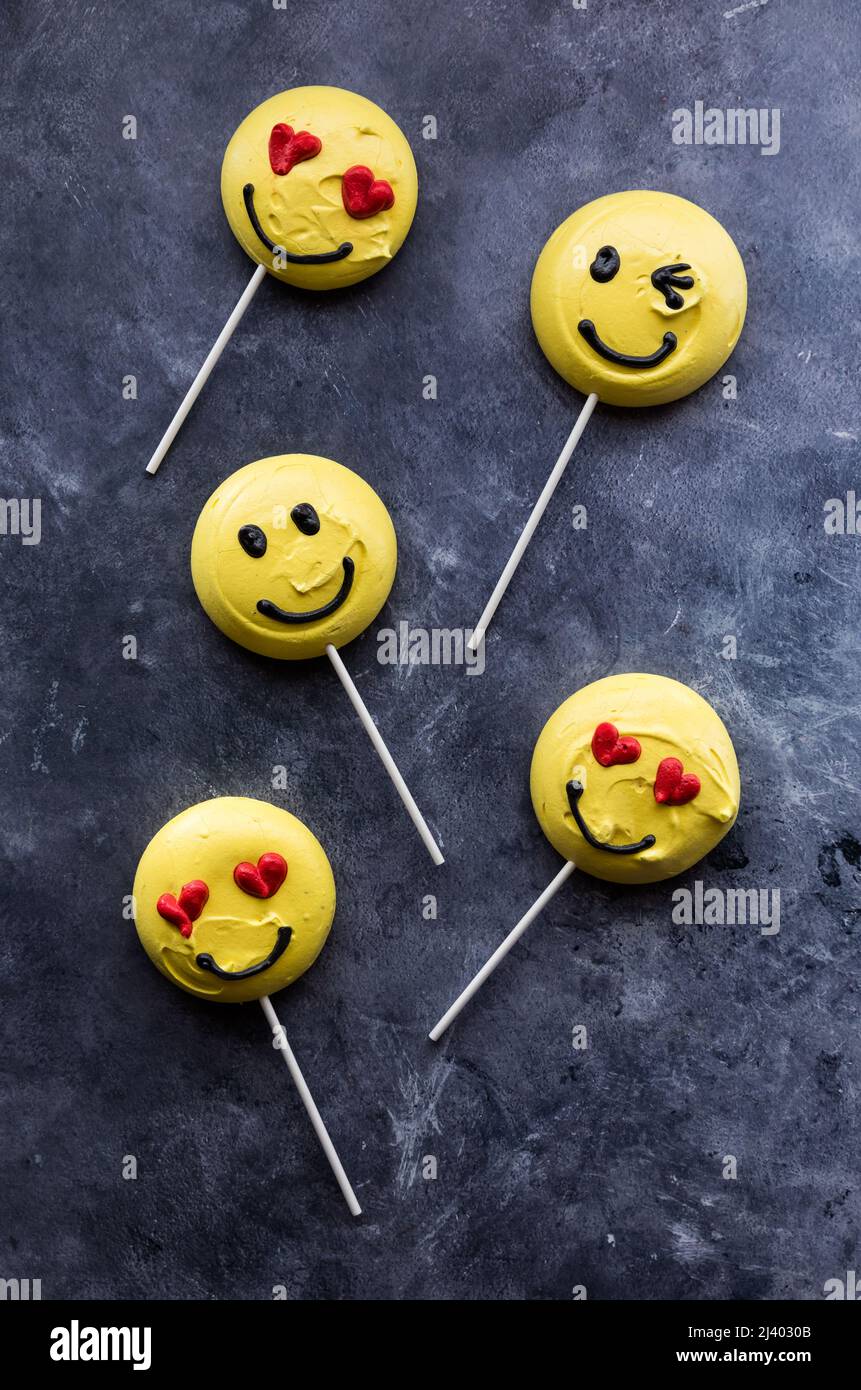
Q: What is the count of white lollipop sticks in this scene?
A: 5